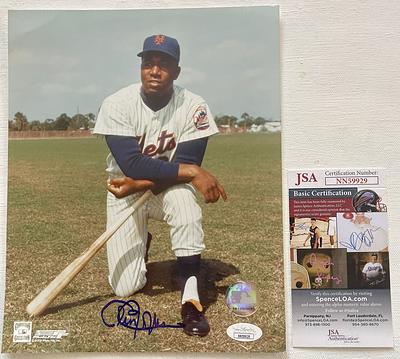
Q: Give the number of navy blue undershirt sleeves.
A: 2